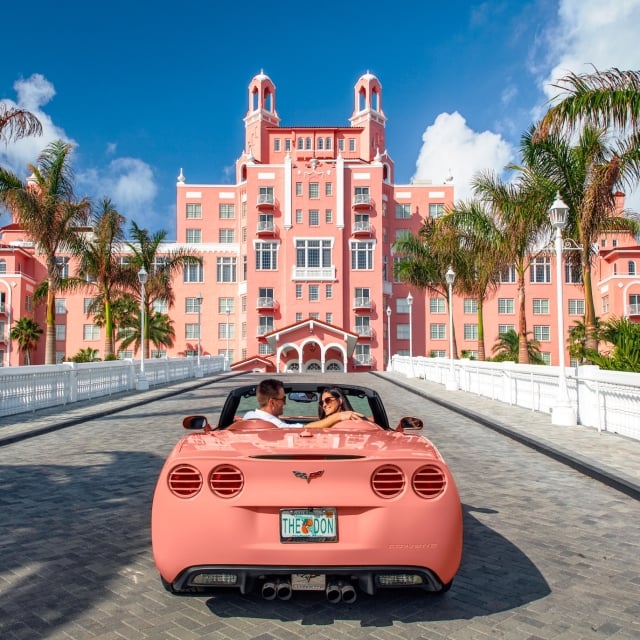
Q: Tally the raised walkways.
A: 2